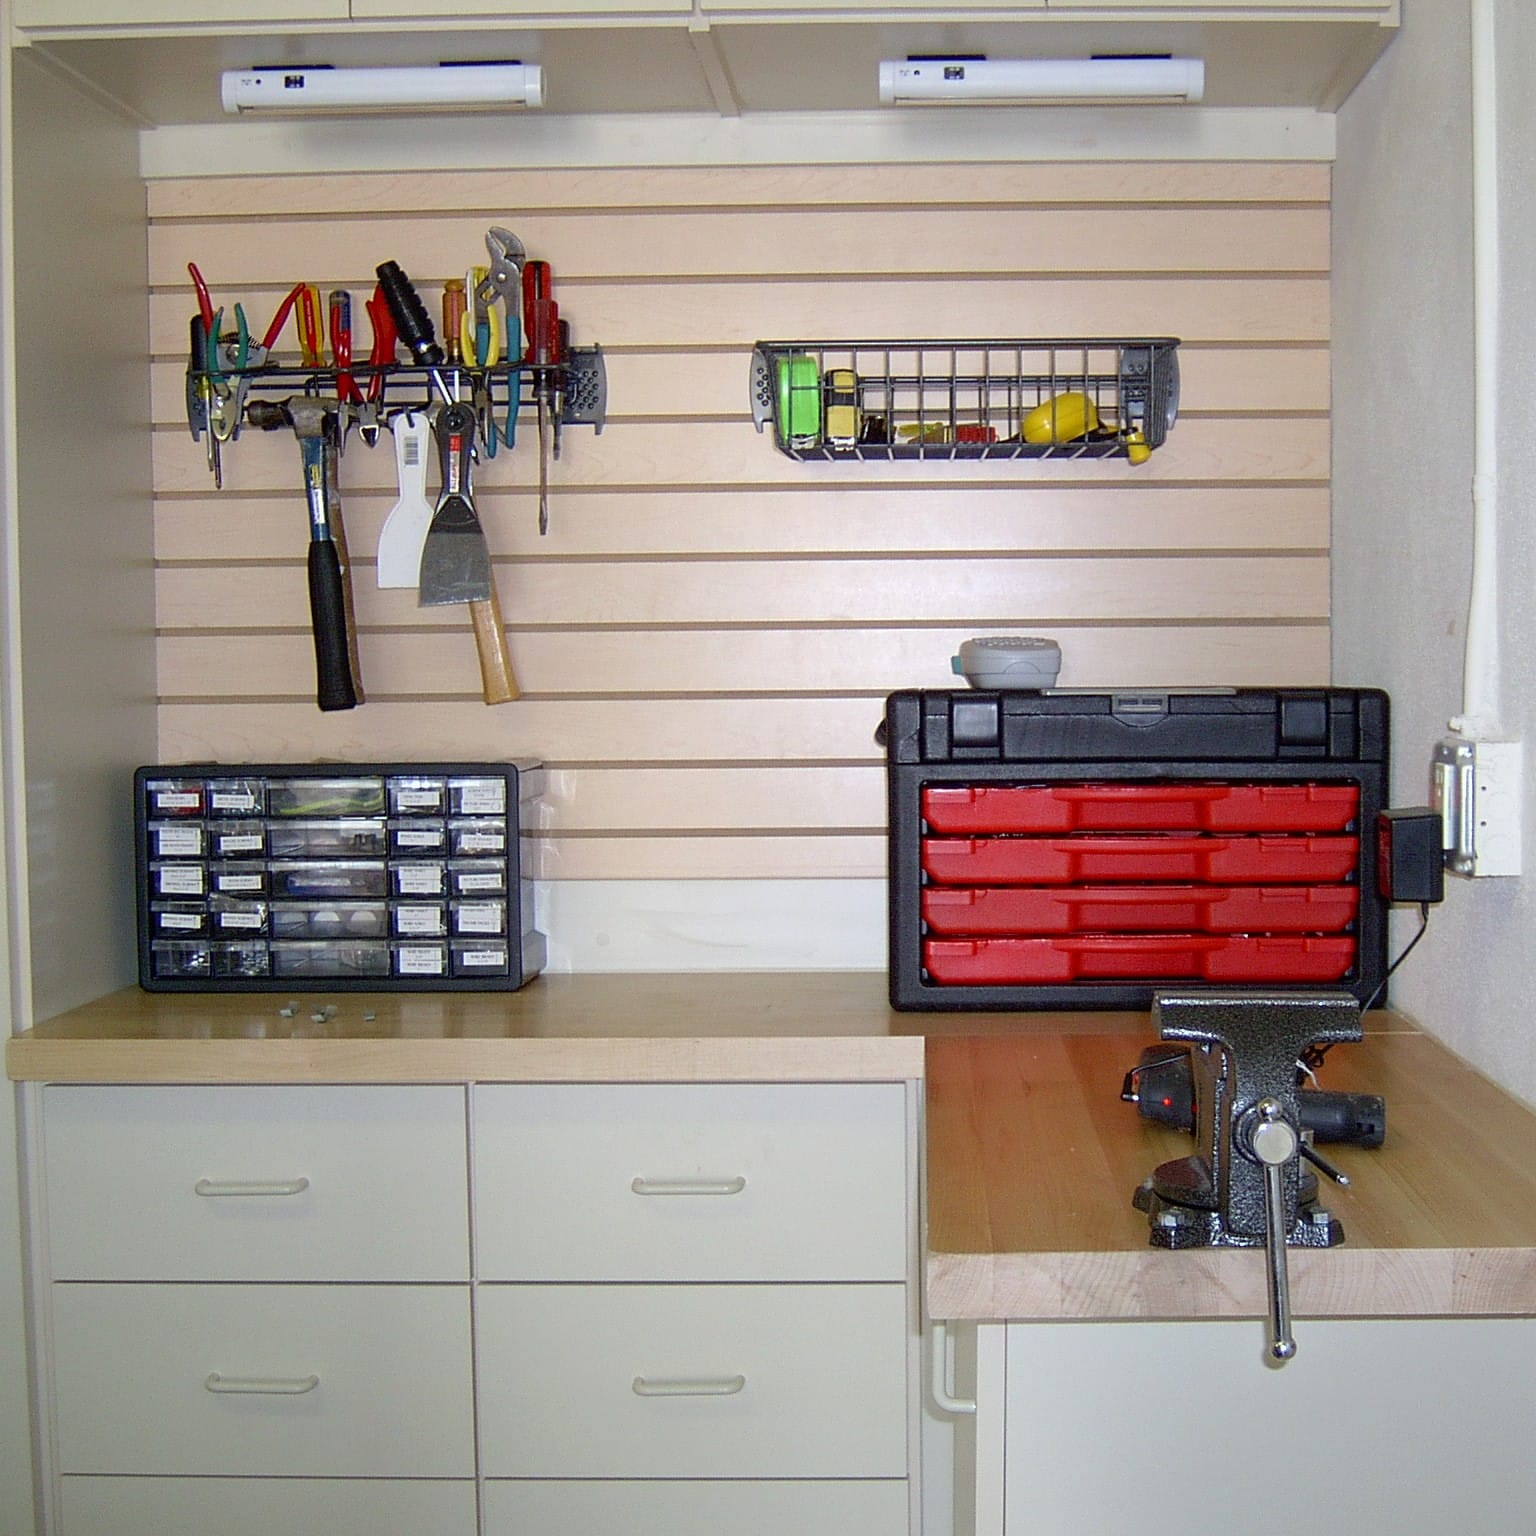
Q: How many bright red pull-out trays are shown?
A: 4